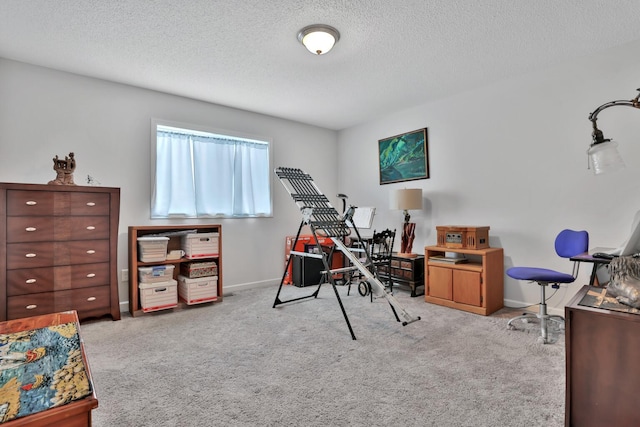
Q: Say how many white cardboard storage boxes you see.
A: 3